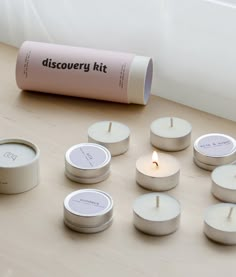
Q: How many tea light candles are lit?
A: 1